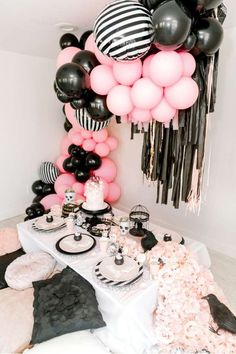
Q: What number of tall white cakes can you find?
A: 1